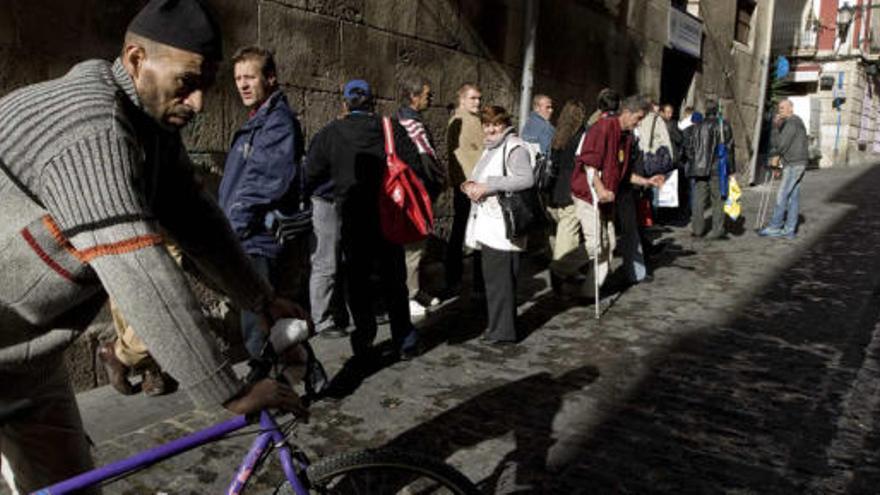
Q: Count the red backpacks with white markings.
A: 1